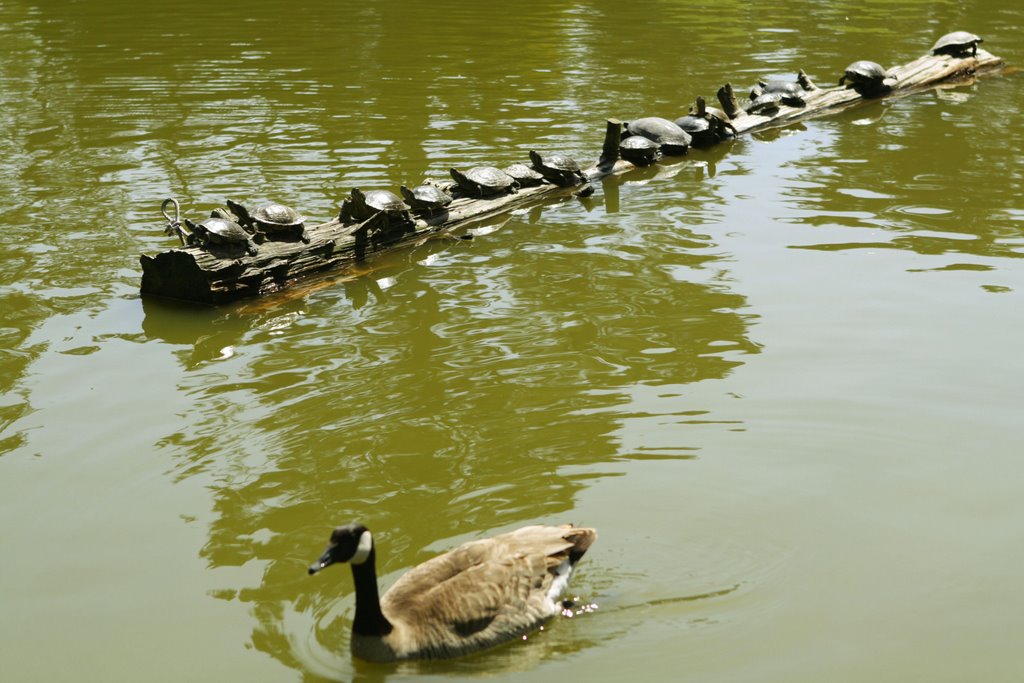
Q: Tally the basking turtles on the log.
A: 15